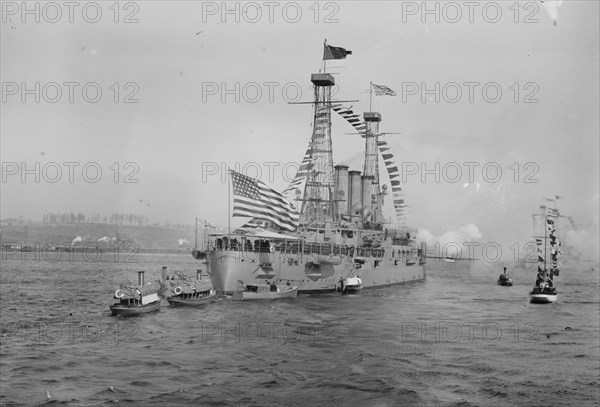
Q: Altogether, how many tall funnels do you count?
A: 3